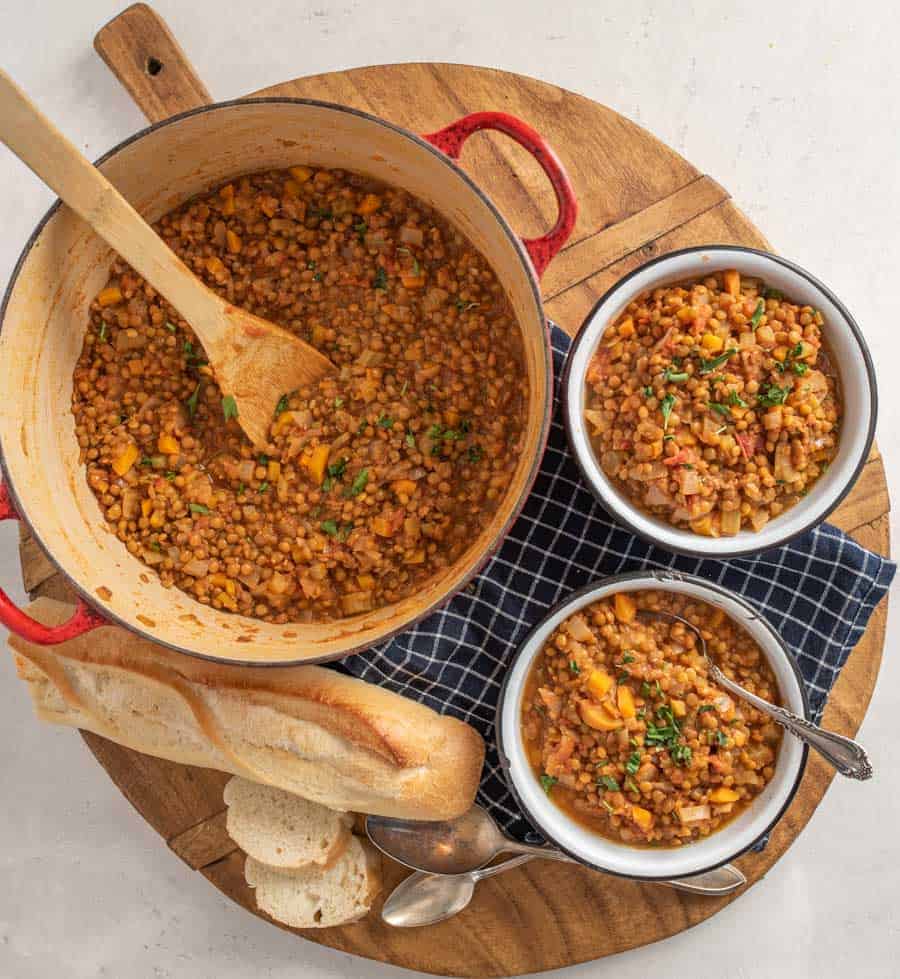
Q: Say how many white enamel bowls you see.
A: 2